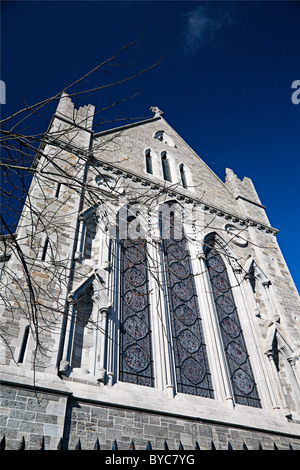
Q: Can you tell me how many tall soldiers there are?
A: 0